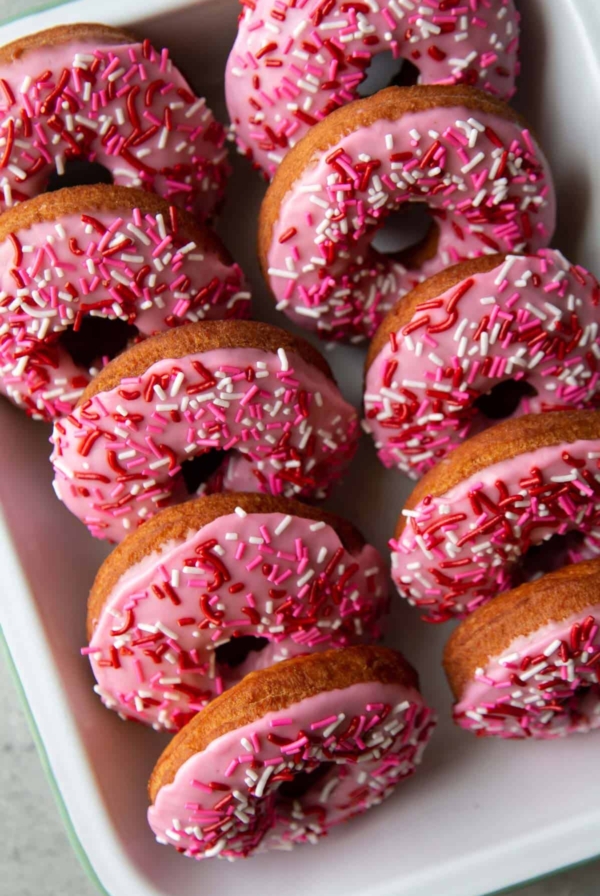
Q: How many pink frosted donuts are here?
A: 10